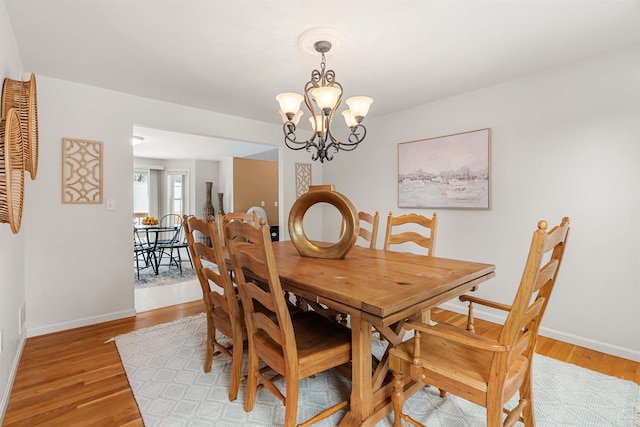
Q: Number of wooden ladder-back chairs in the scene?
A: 6